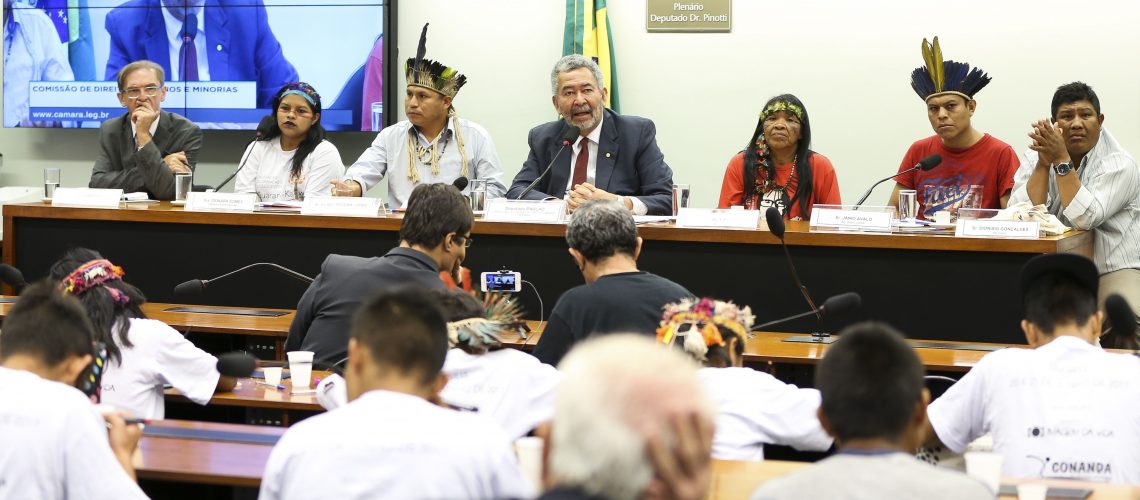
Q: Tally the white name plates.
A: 7